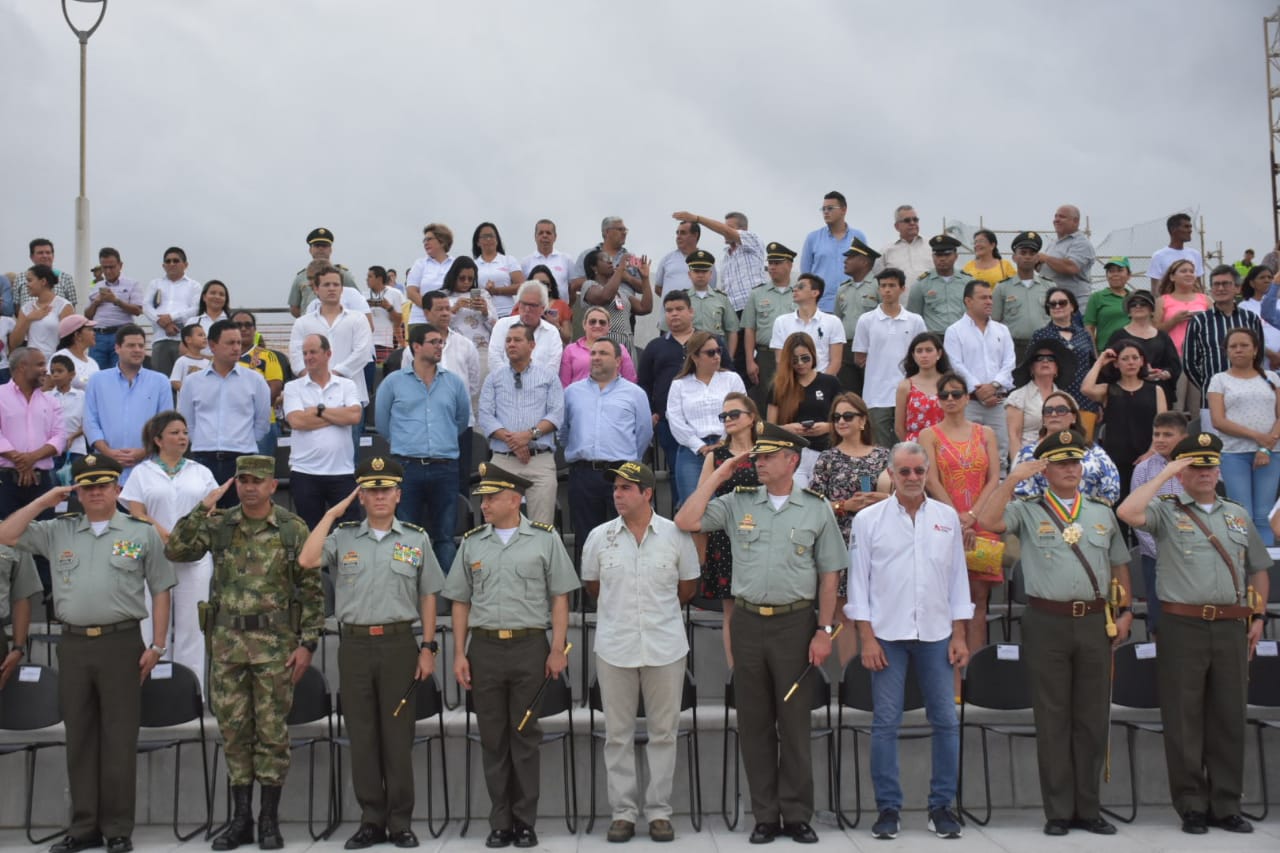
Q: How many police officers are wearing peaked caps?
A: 12